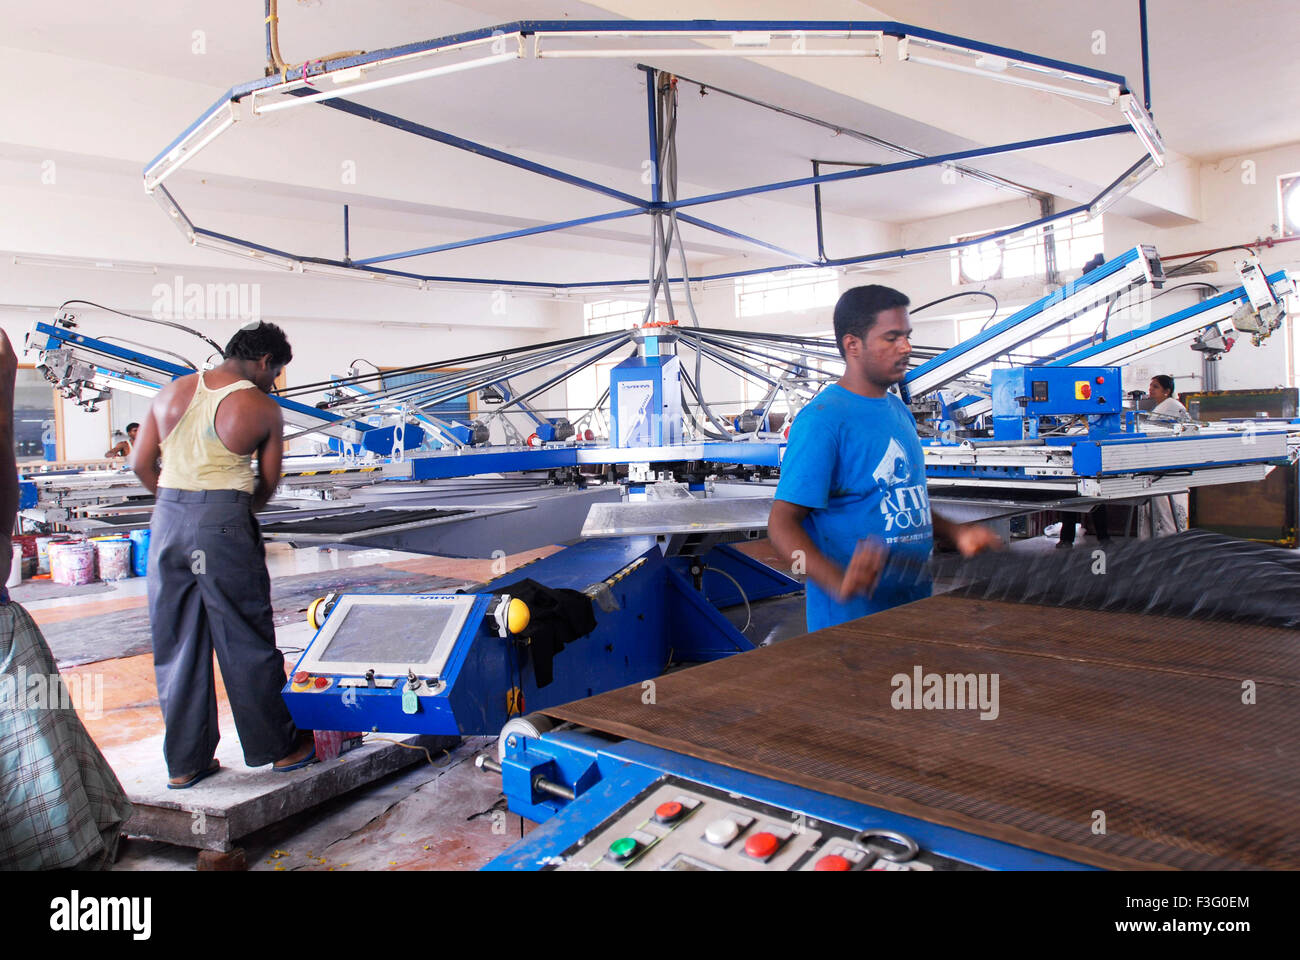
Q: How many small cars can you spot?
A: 0